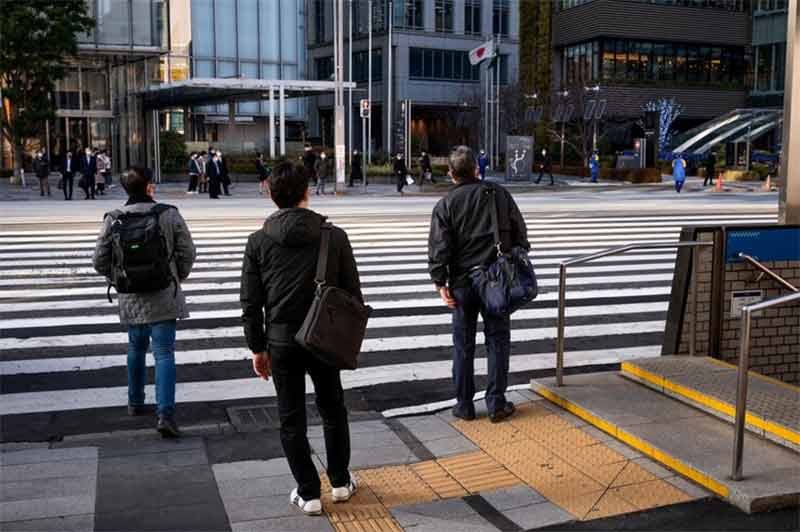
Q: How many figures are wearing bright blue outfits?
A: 3